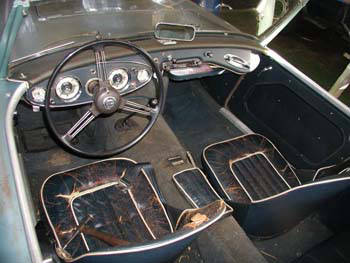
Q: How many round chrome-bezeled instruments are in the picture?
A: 4